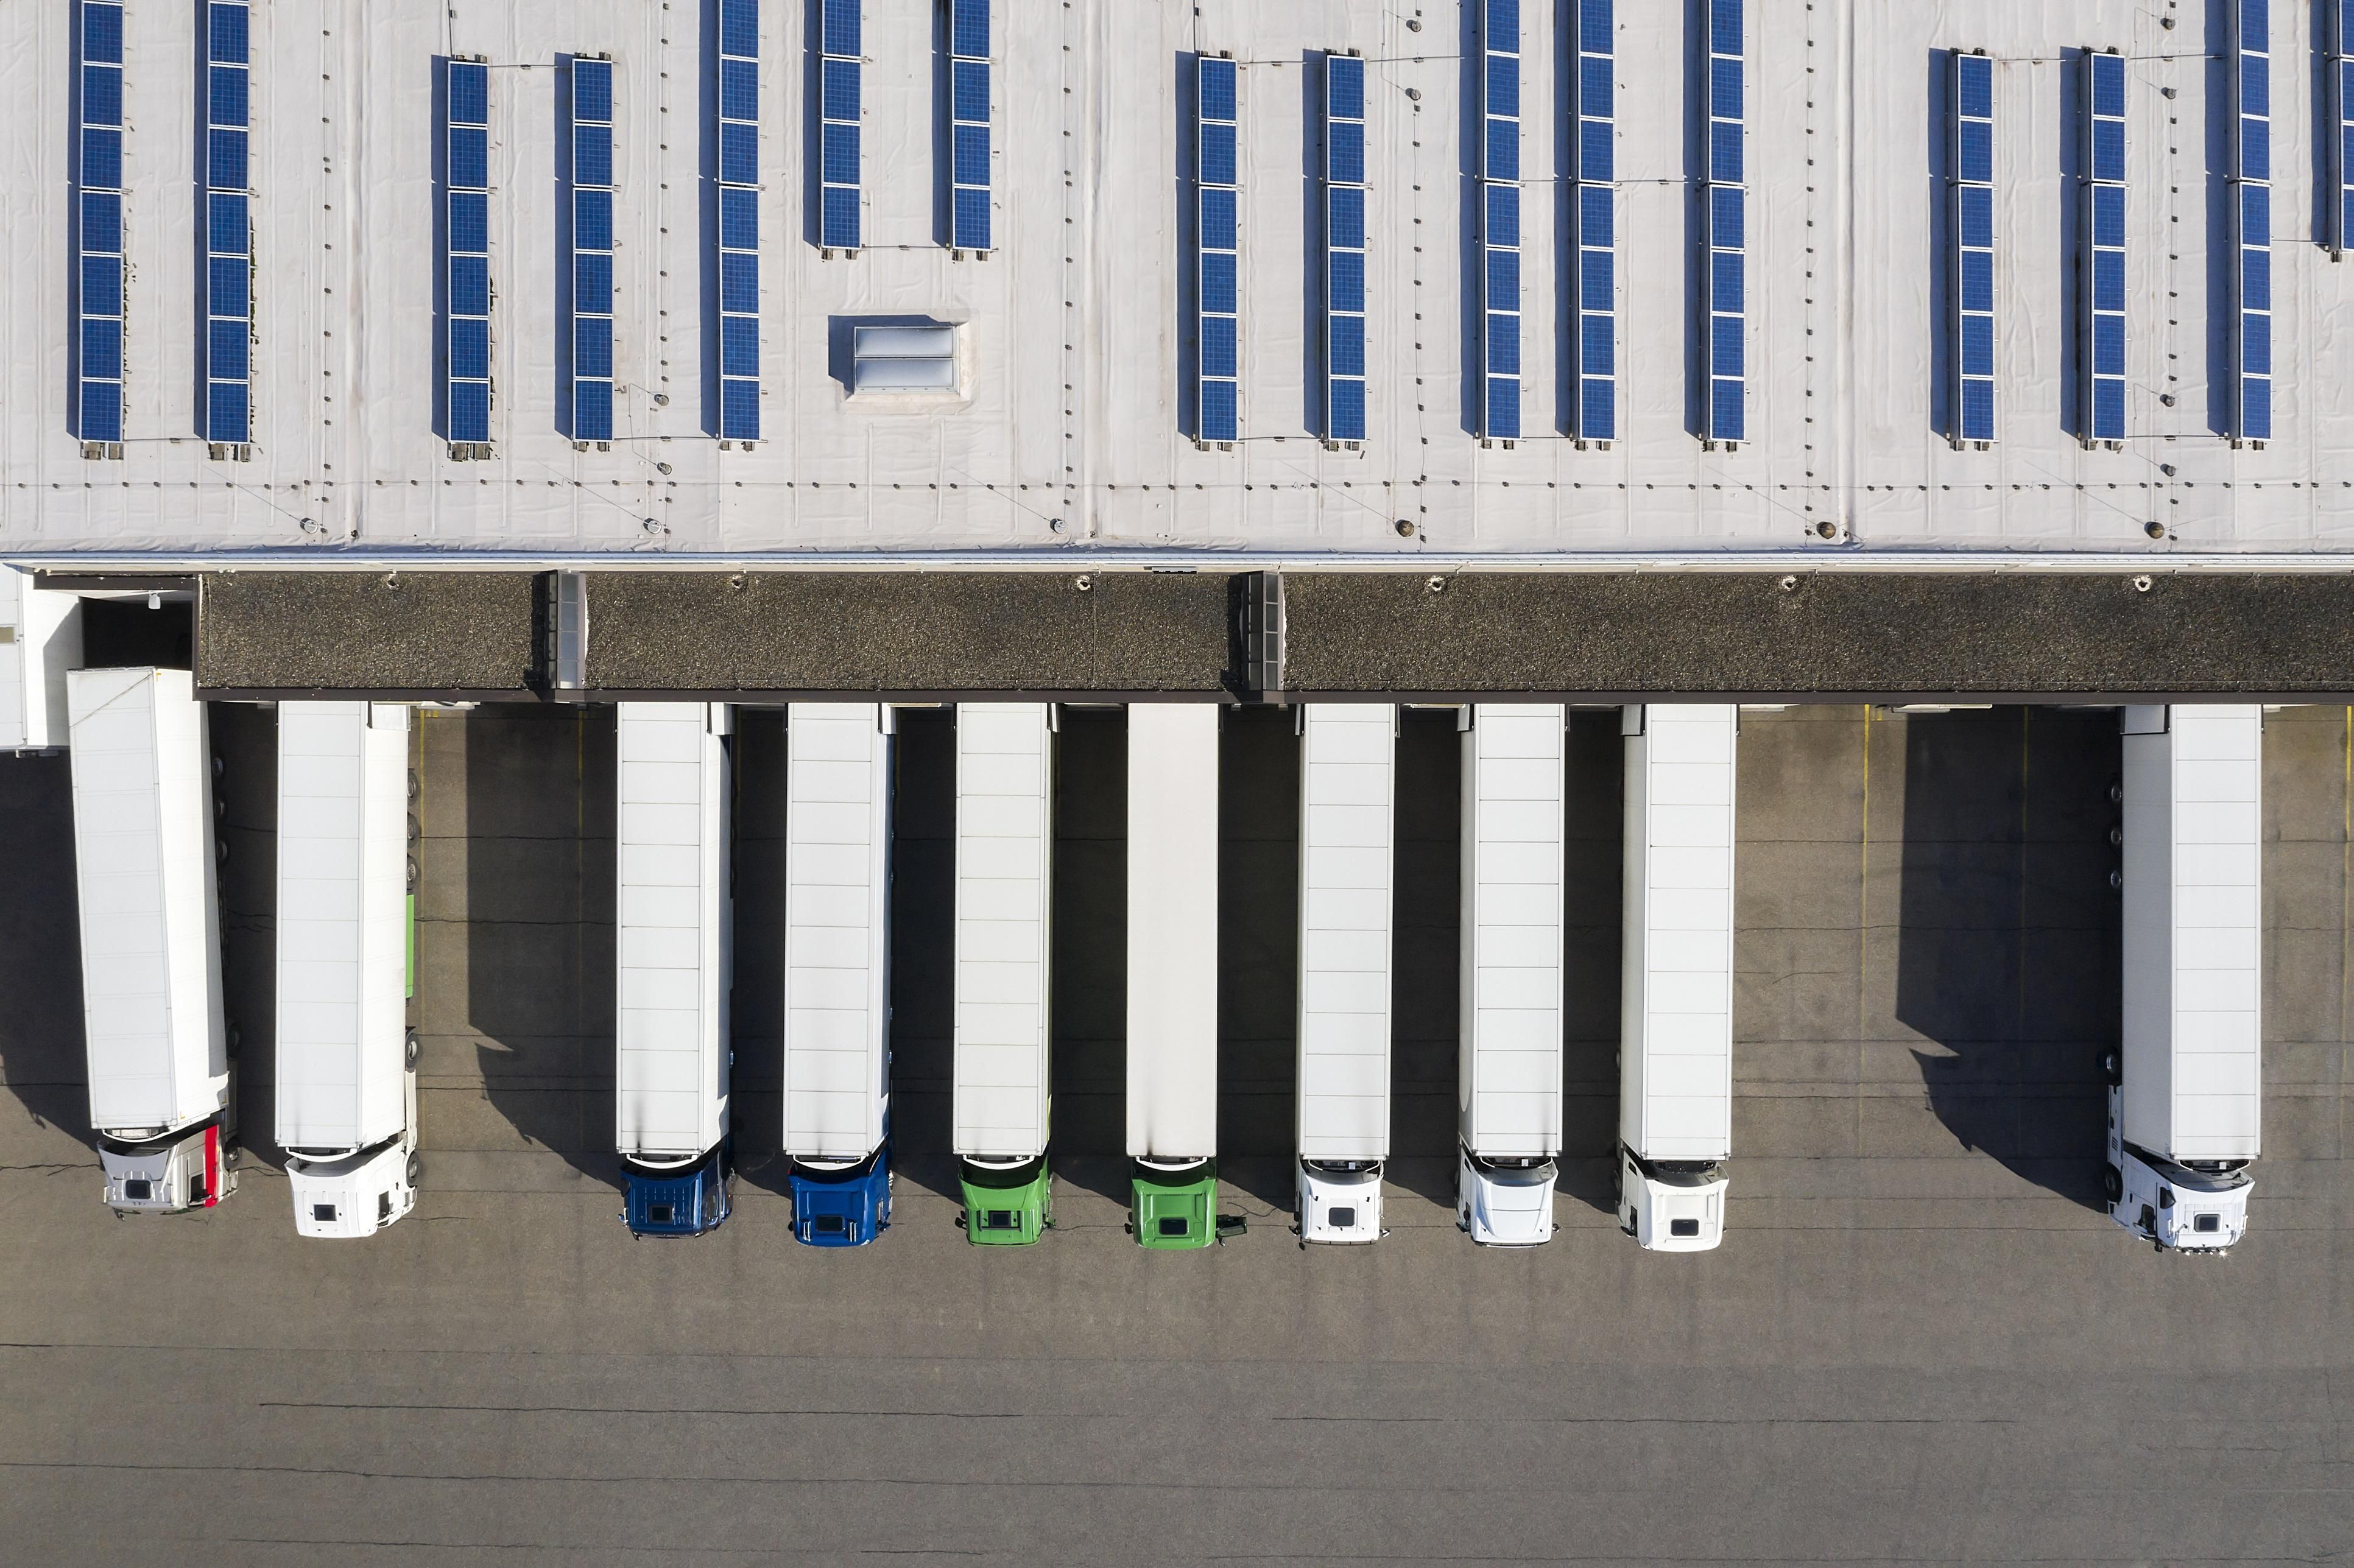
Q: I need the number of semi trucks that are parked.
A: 10